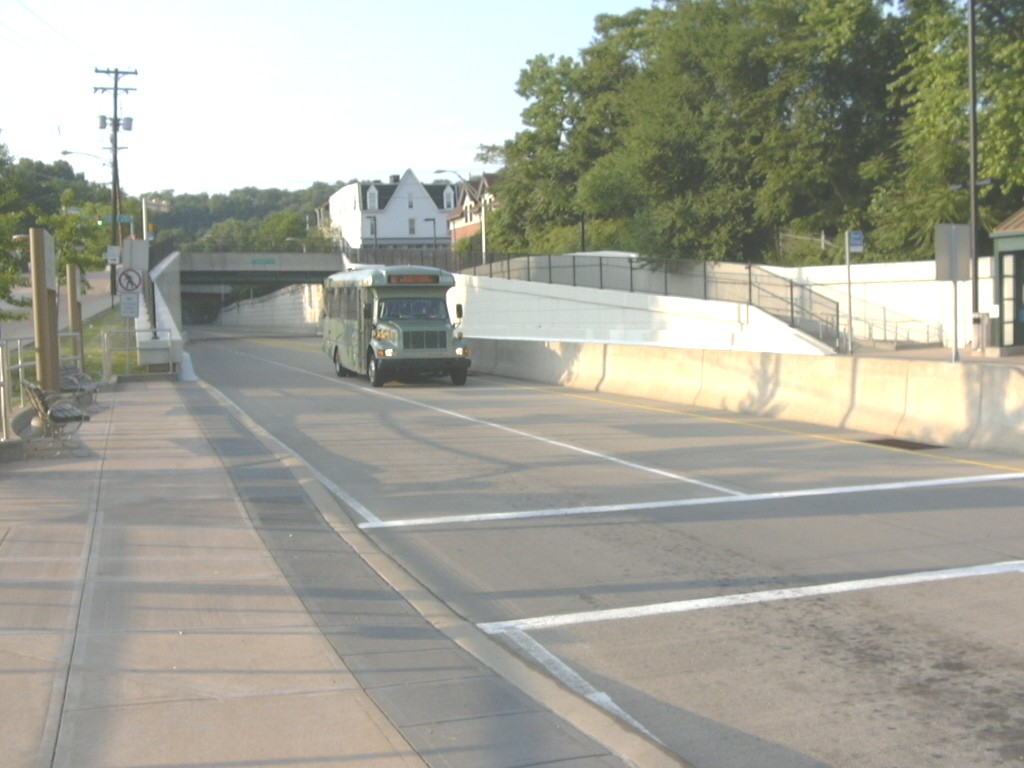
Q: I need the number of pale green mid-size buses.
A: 1